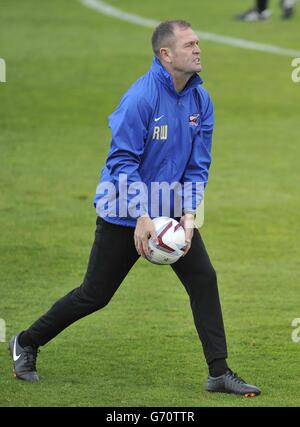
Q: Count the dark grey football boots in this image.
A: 2